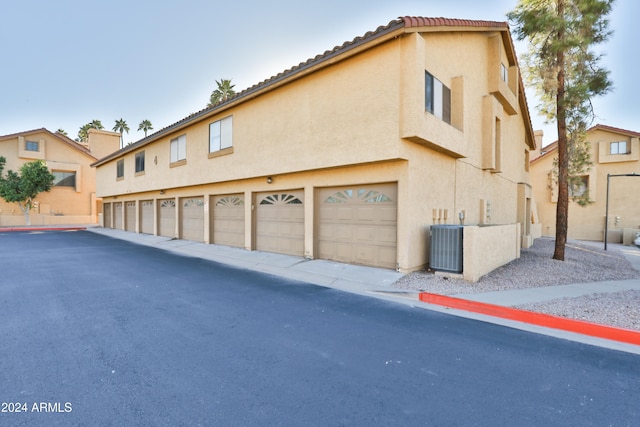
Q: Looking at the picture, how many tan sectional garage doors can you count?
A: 9